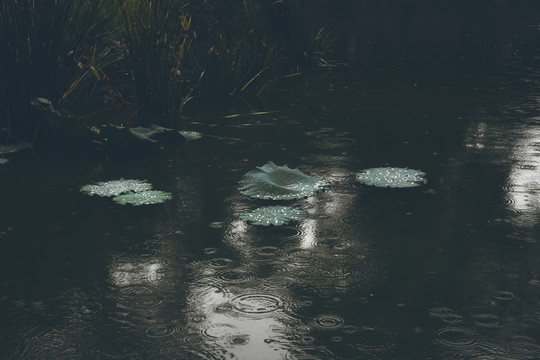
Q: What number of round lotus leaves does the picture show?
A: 5